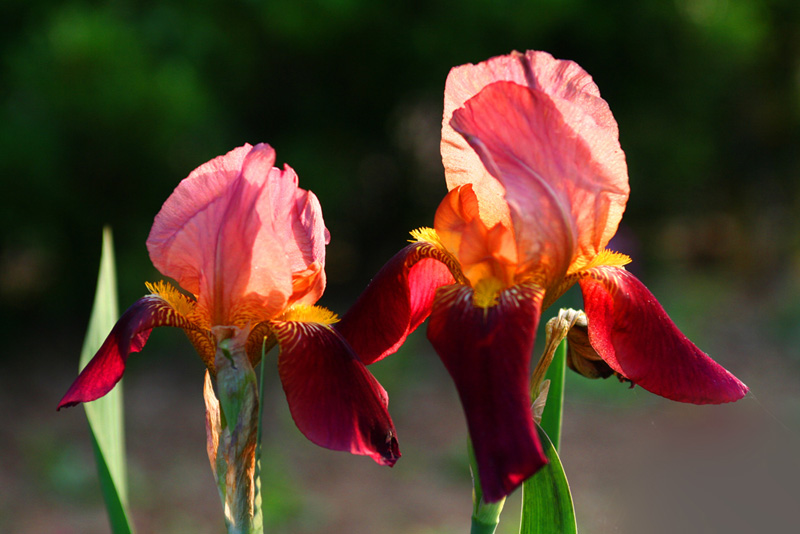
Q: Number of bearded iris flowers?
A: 2